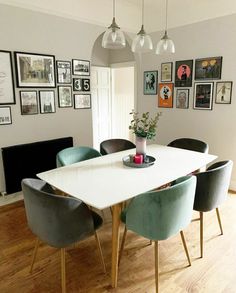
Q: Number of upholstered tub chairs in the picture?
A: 6